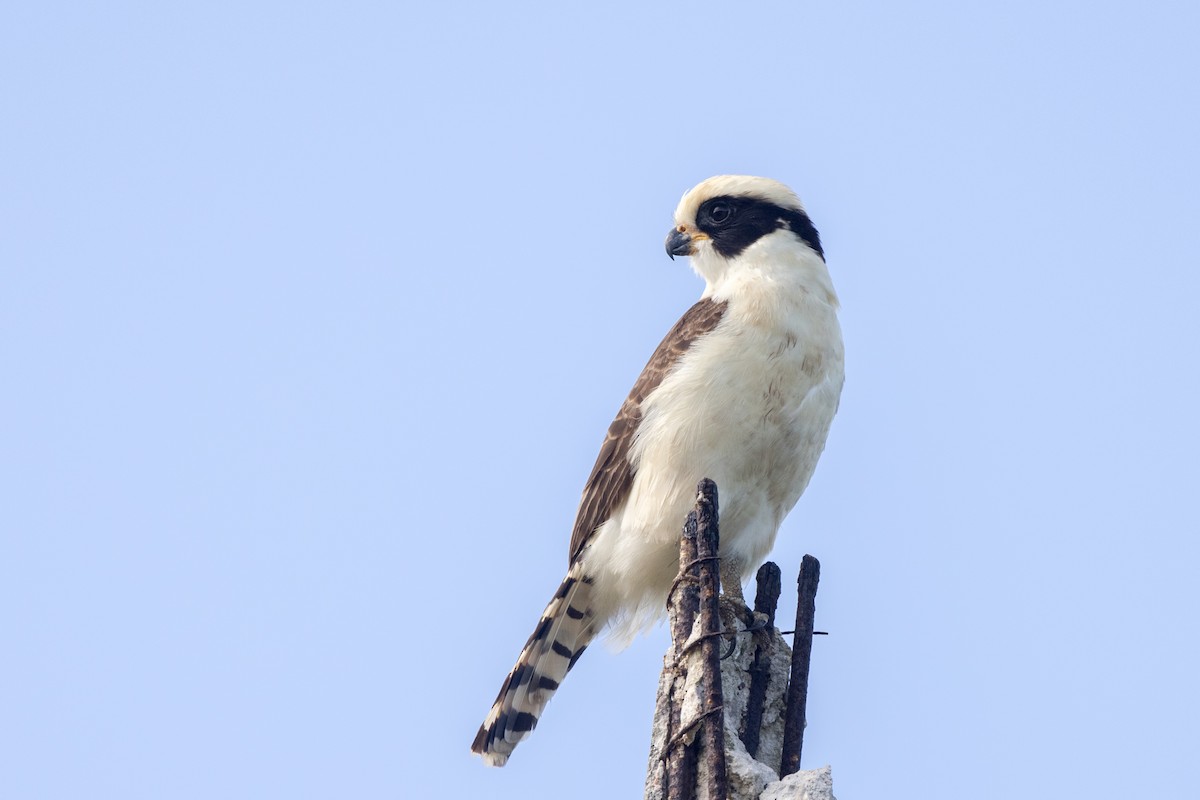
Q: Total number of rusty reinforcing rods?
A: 4